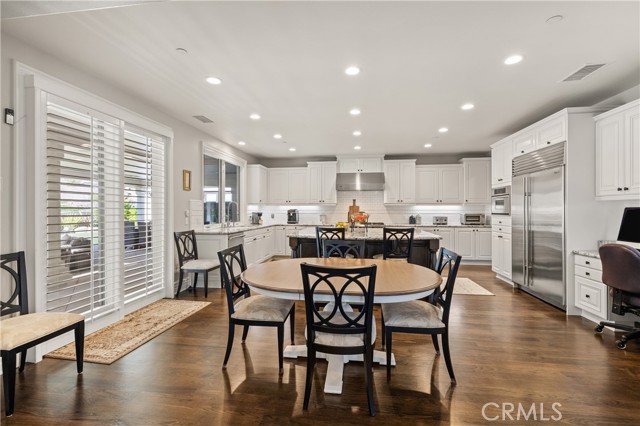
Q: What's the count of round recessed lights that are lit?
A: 13